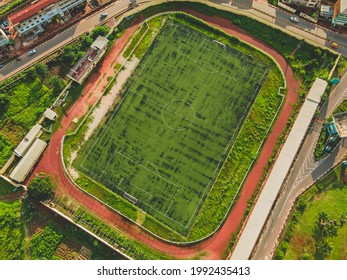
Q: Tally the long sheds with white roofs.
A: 3